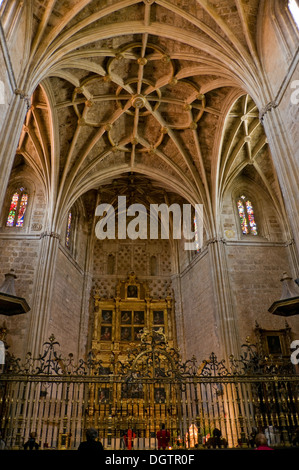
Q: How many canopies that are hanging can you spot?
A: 2